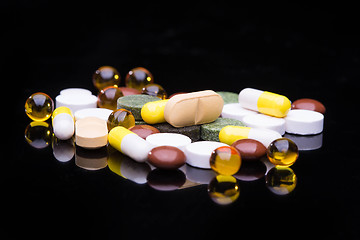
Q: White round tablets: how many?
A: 8